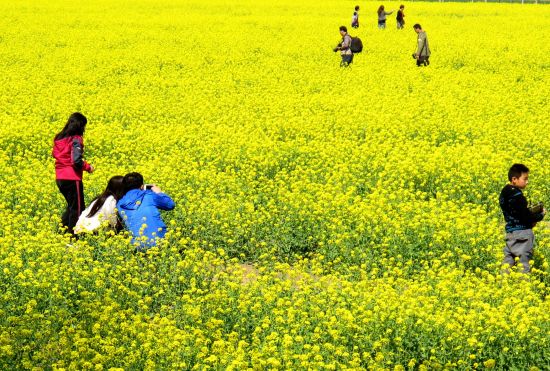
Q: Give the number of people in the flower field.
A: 9